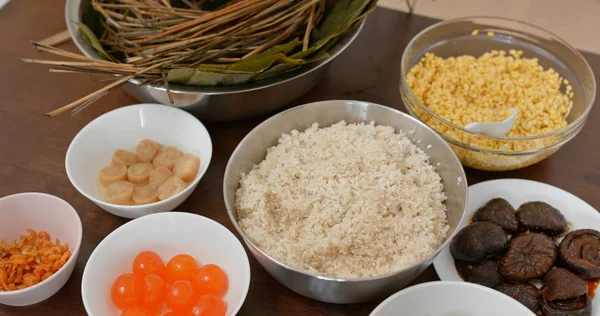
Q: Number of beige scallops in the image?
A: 10